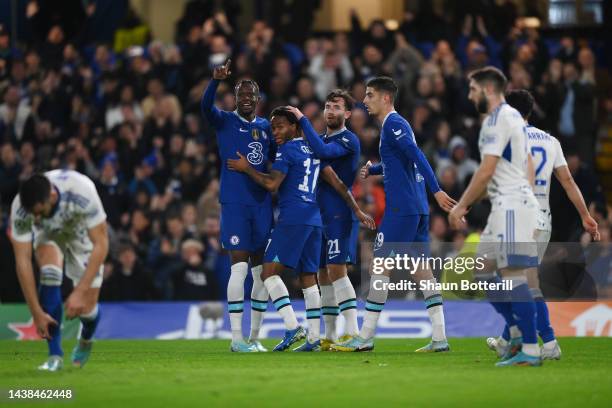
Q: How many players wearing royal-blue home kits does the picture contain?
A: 4